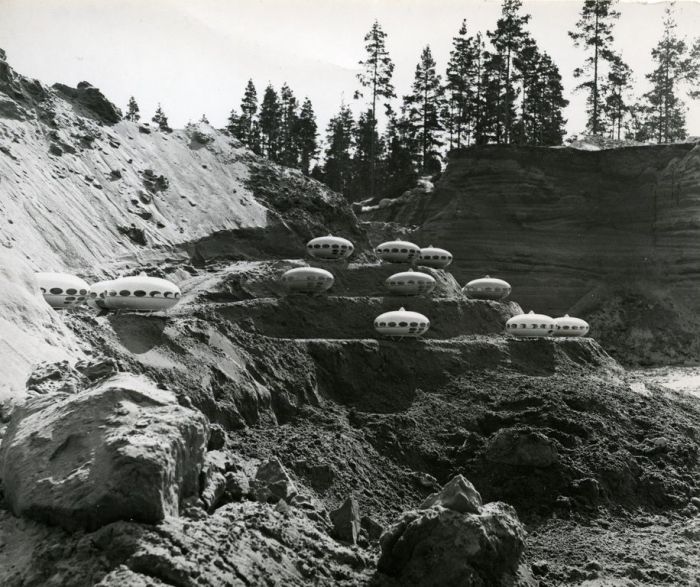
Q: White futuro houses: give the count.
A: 12